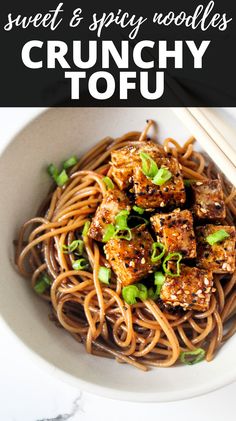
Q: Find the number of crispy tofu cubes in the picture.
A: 8